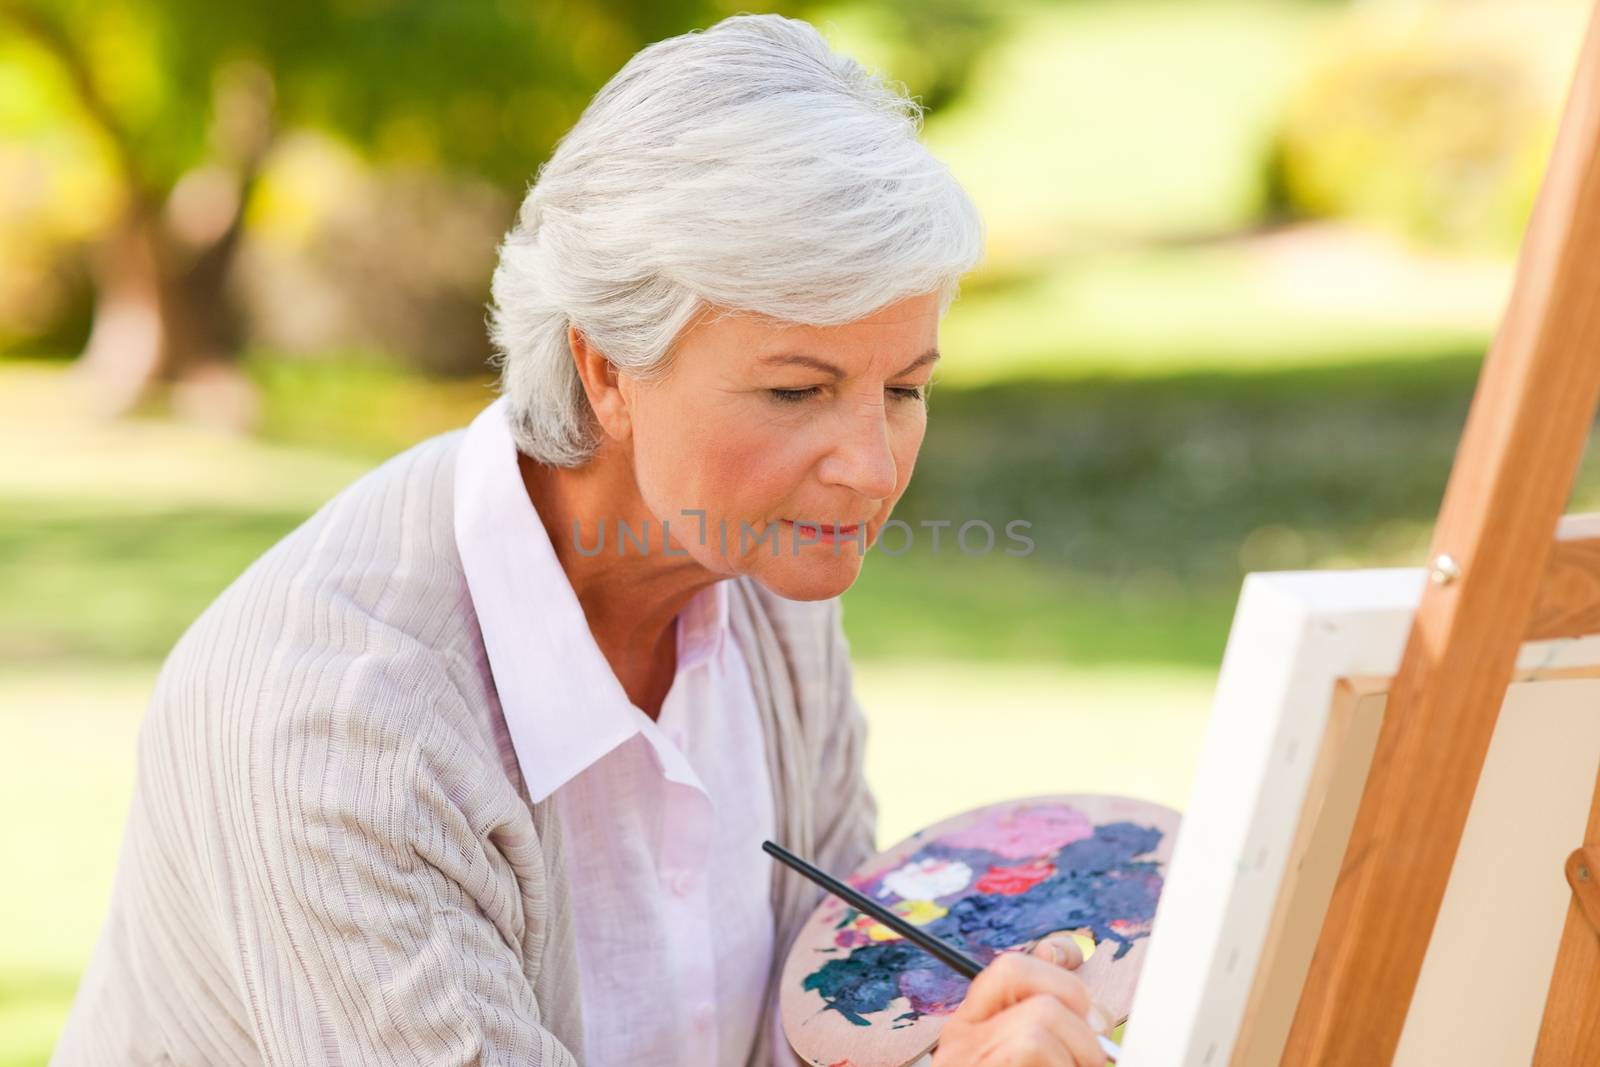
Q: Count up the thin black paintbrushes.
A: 1